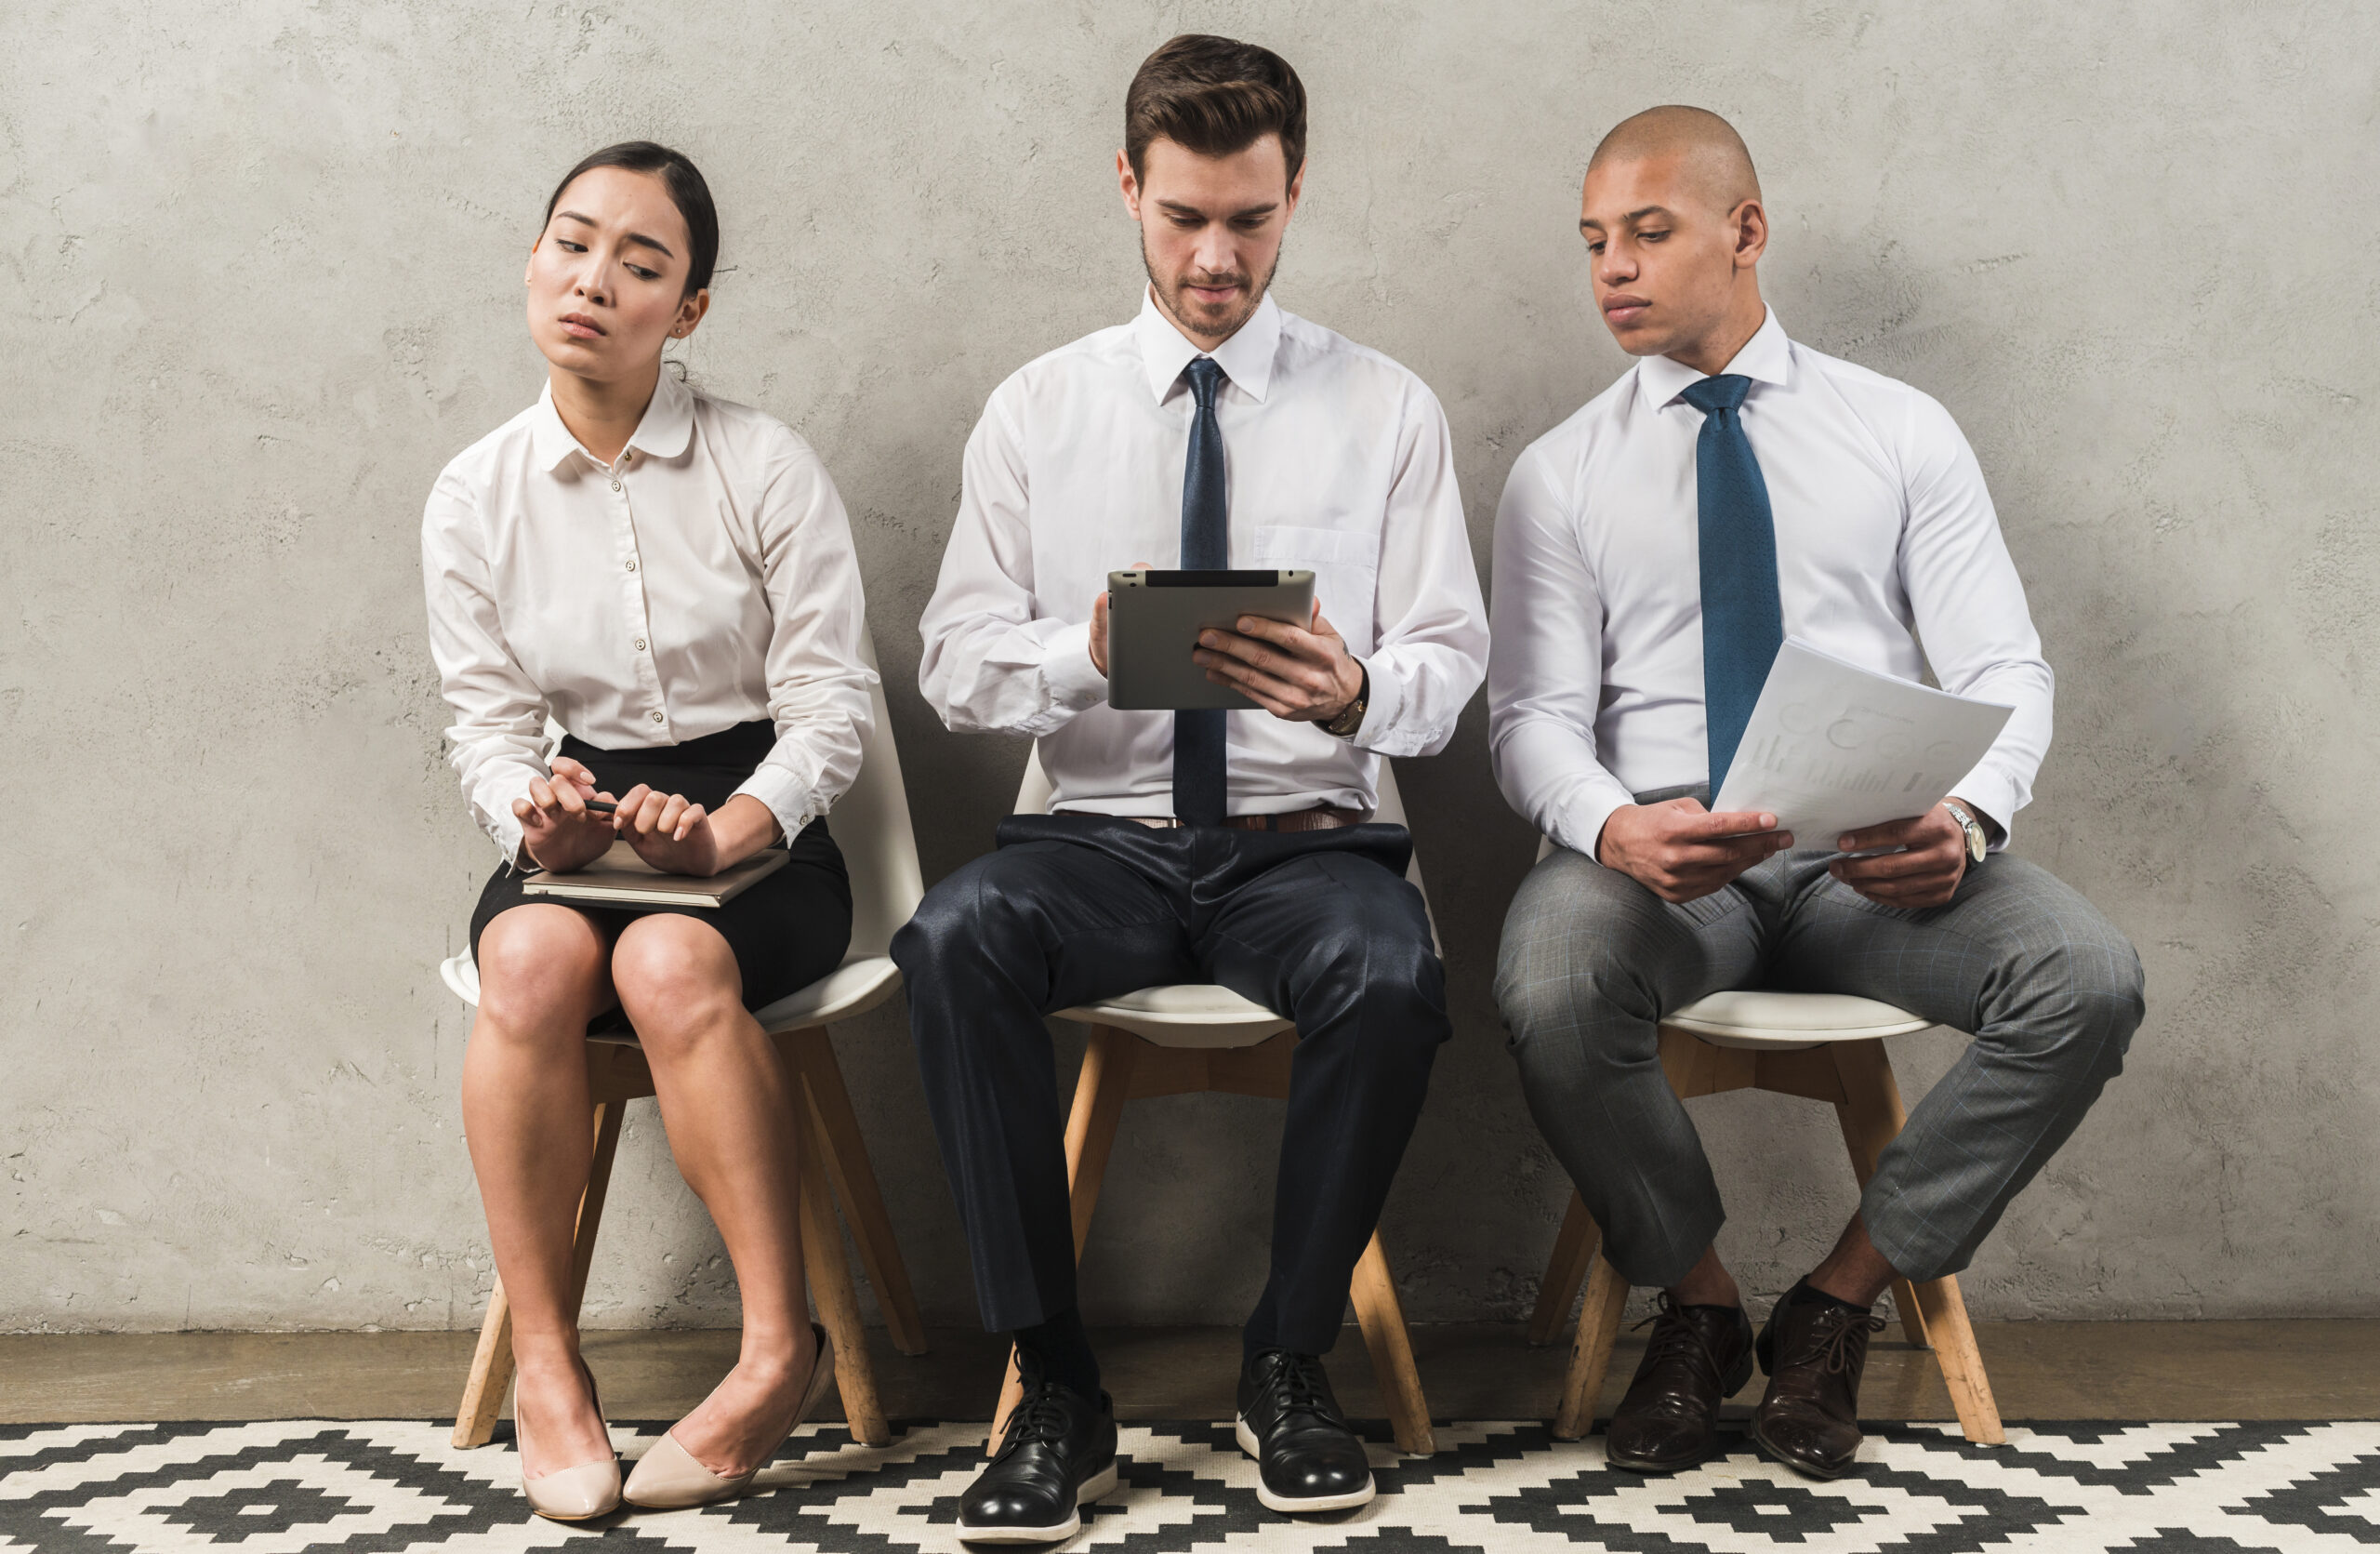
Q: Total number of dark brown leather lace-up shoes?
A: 2